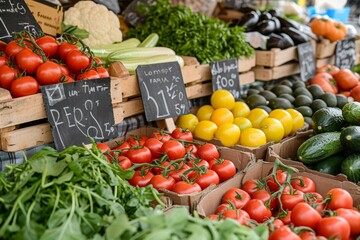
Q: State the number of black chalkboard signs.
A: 6